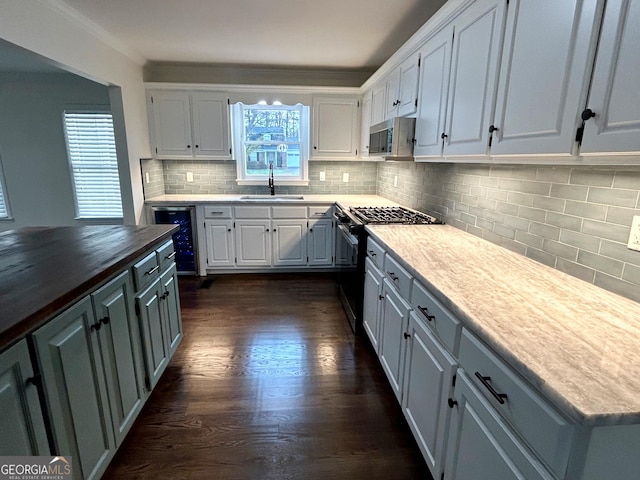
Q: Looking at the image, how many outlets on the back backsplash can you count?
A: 3